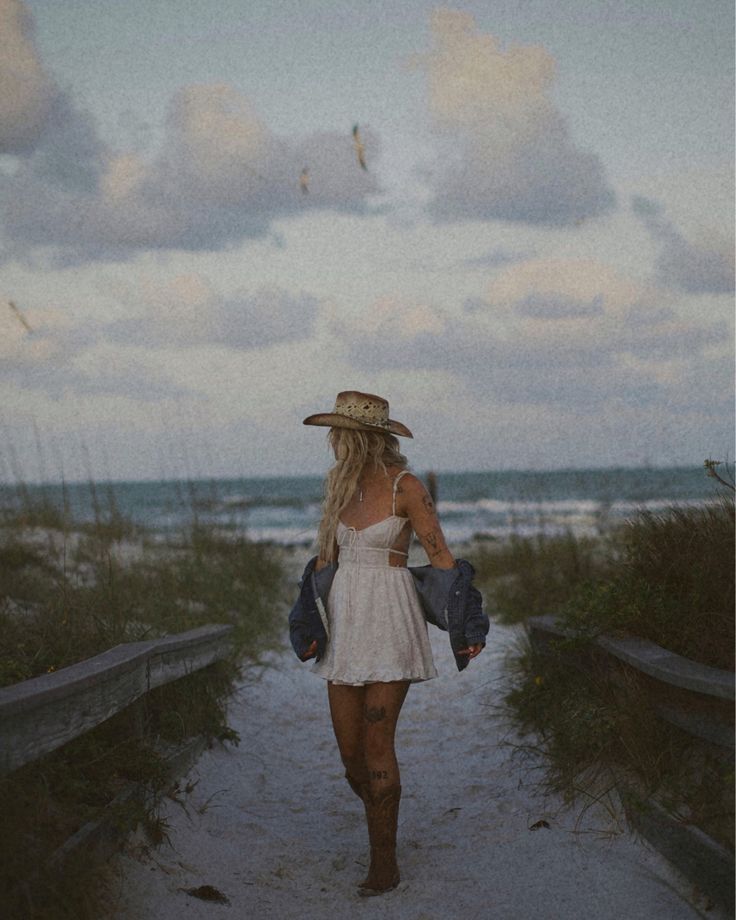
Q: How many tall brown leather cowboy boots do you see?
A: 2